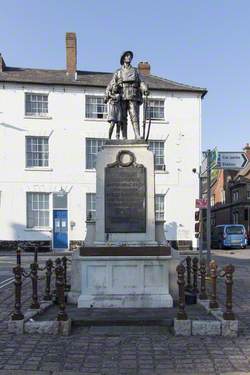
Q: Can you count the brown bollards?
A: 12